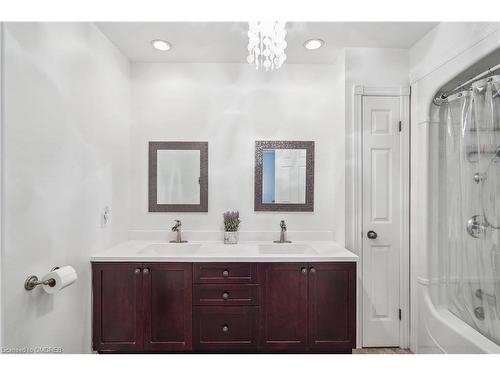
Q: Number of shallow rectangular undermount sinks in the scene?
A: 2